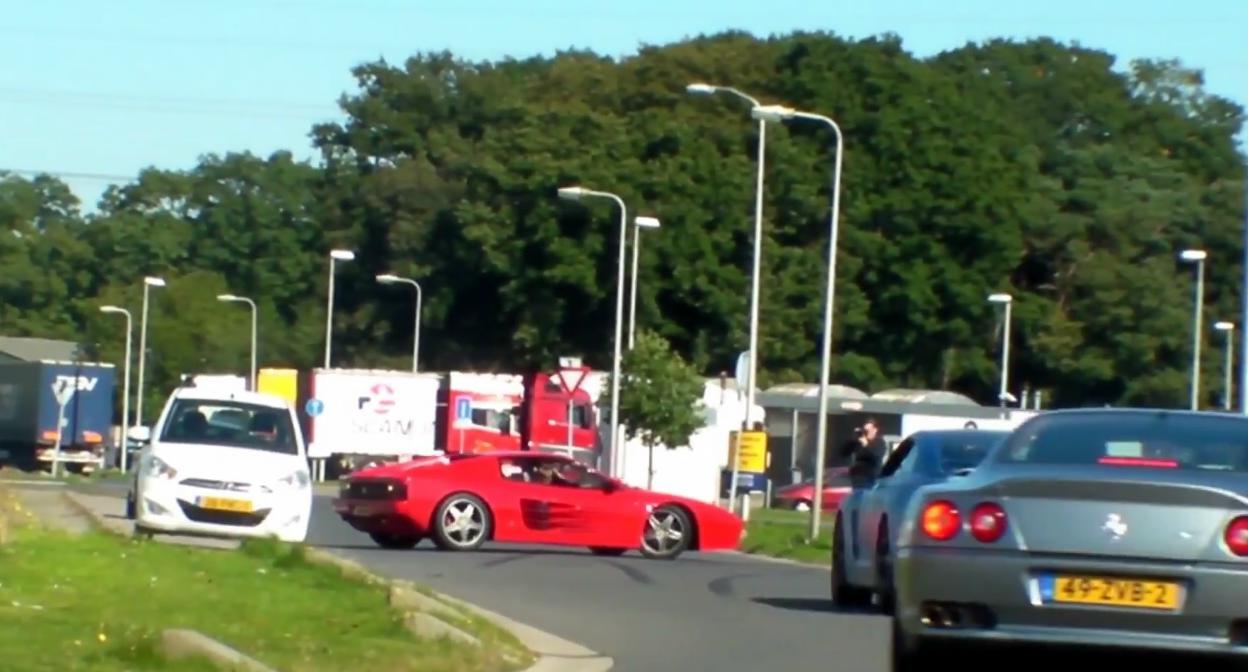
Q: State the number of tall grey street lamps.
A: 12